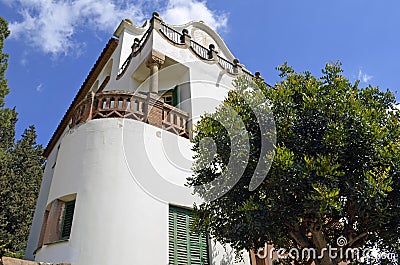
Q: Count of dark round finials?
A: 6